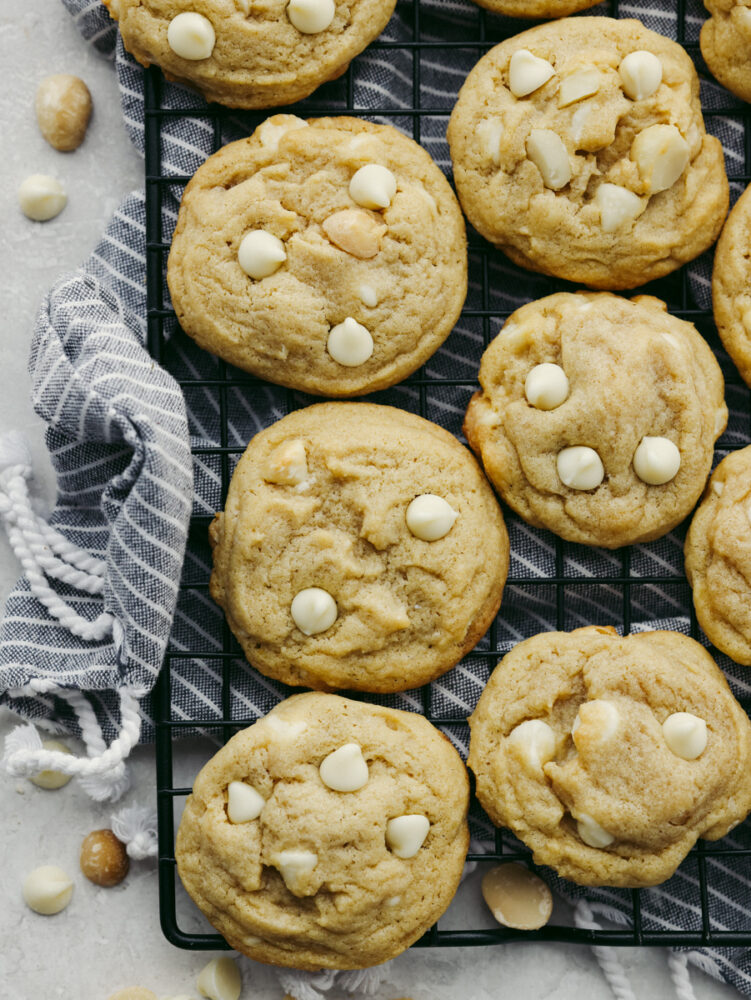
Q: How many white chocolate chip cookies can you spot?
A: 11